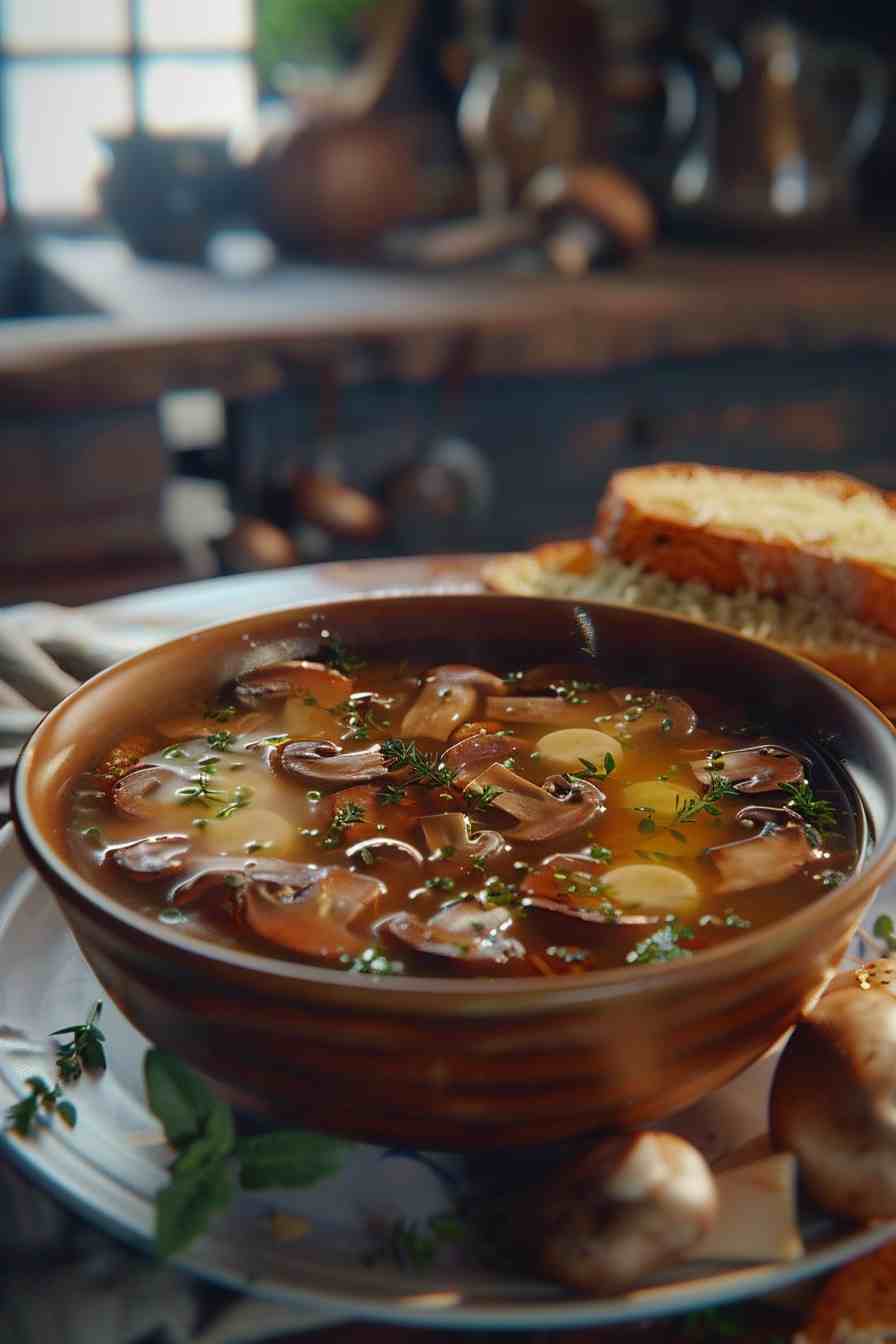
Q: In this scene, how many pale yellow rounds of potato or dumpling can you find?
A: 4